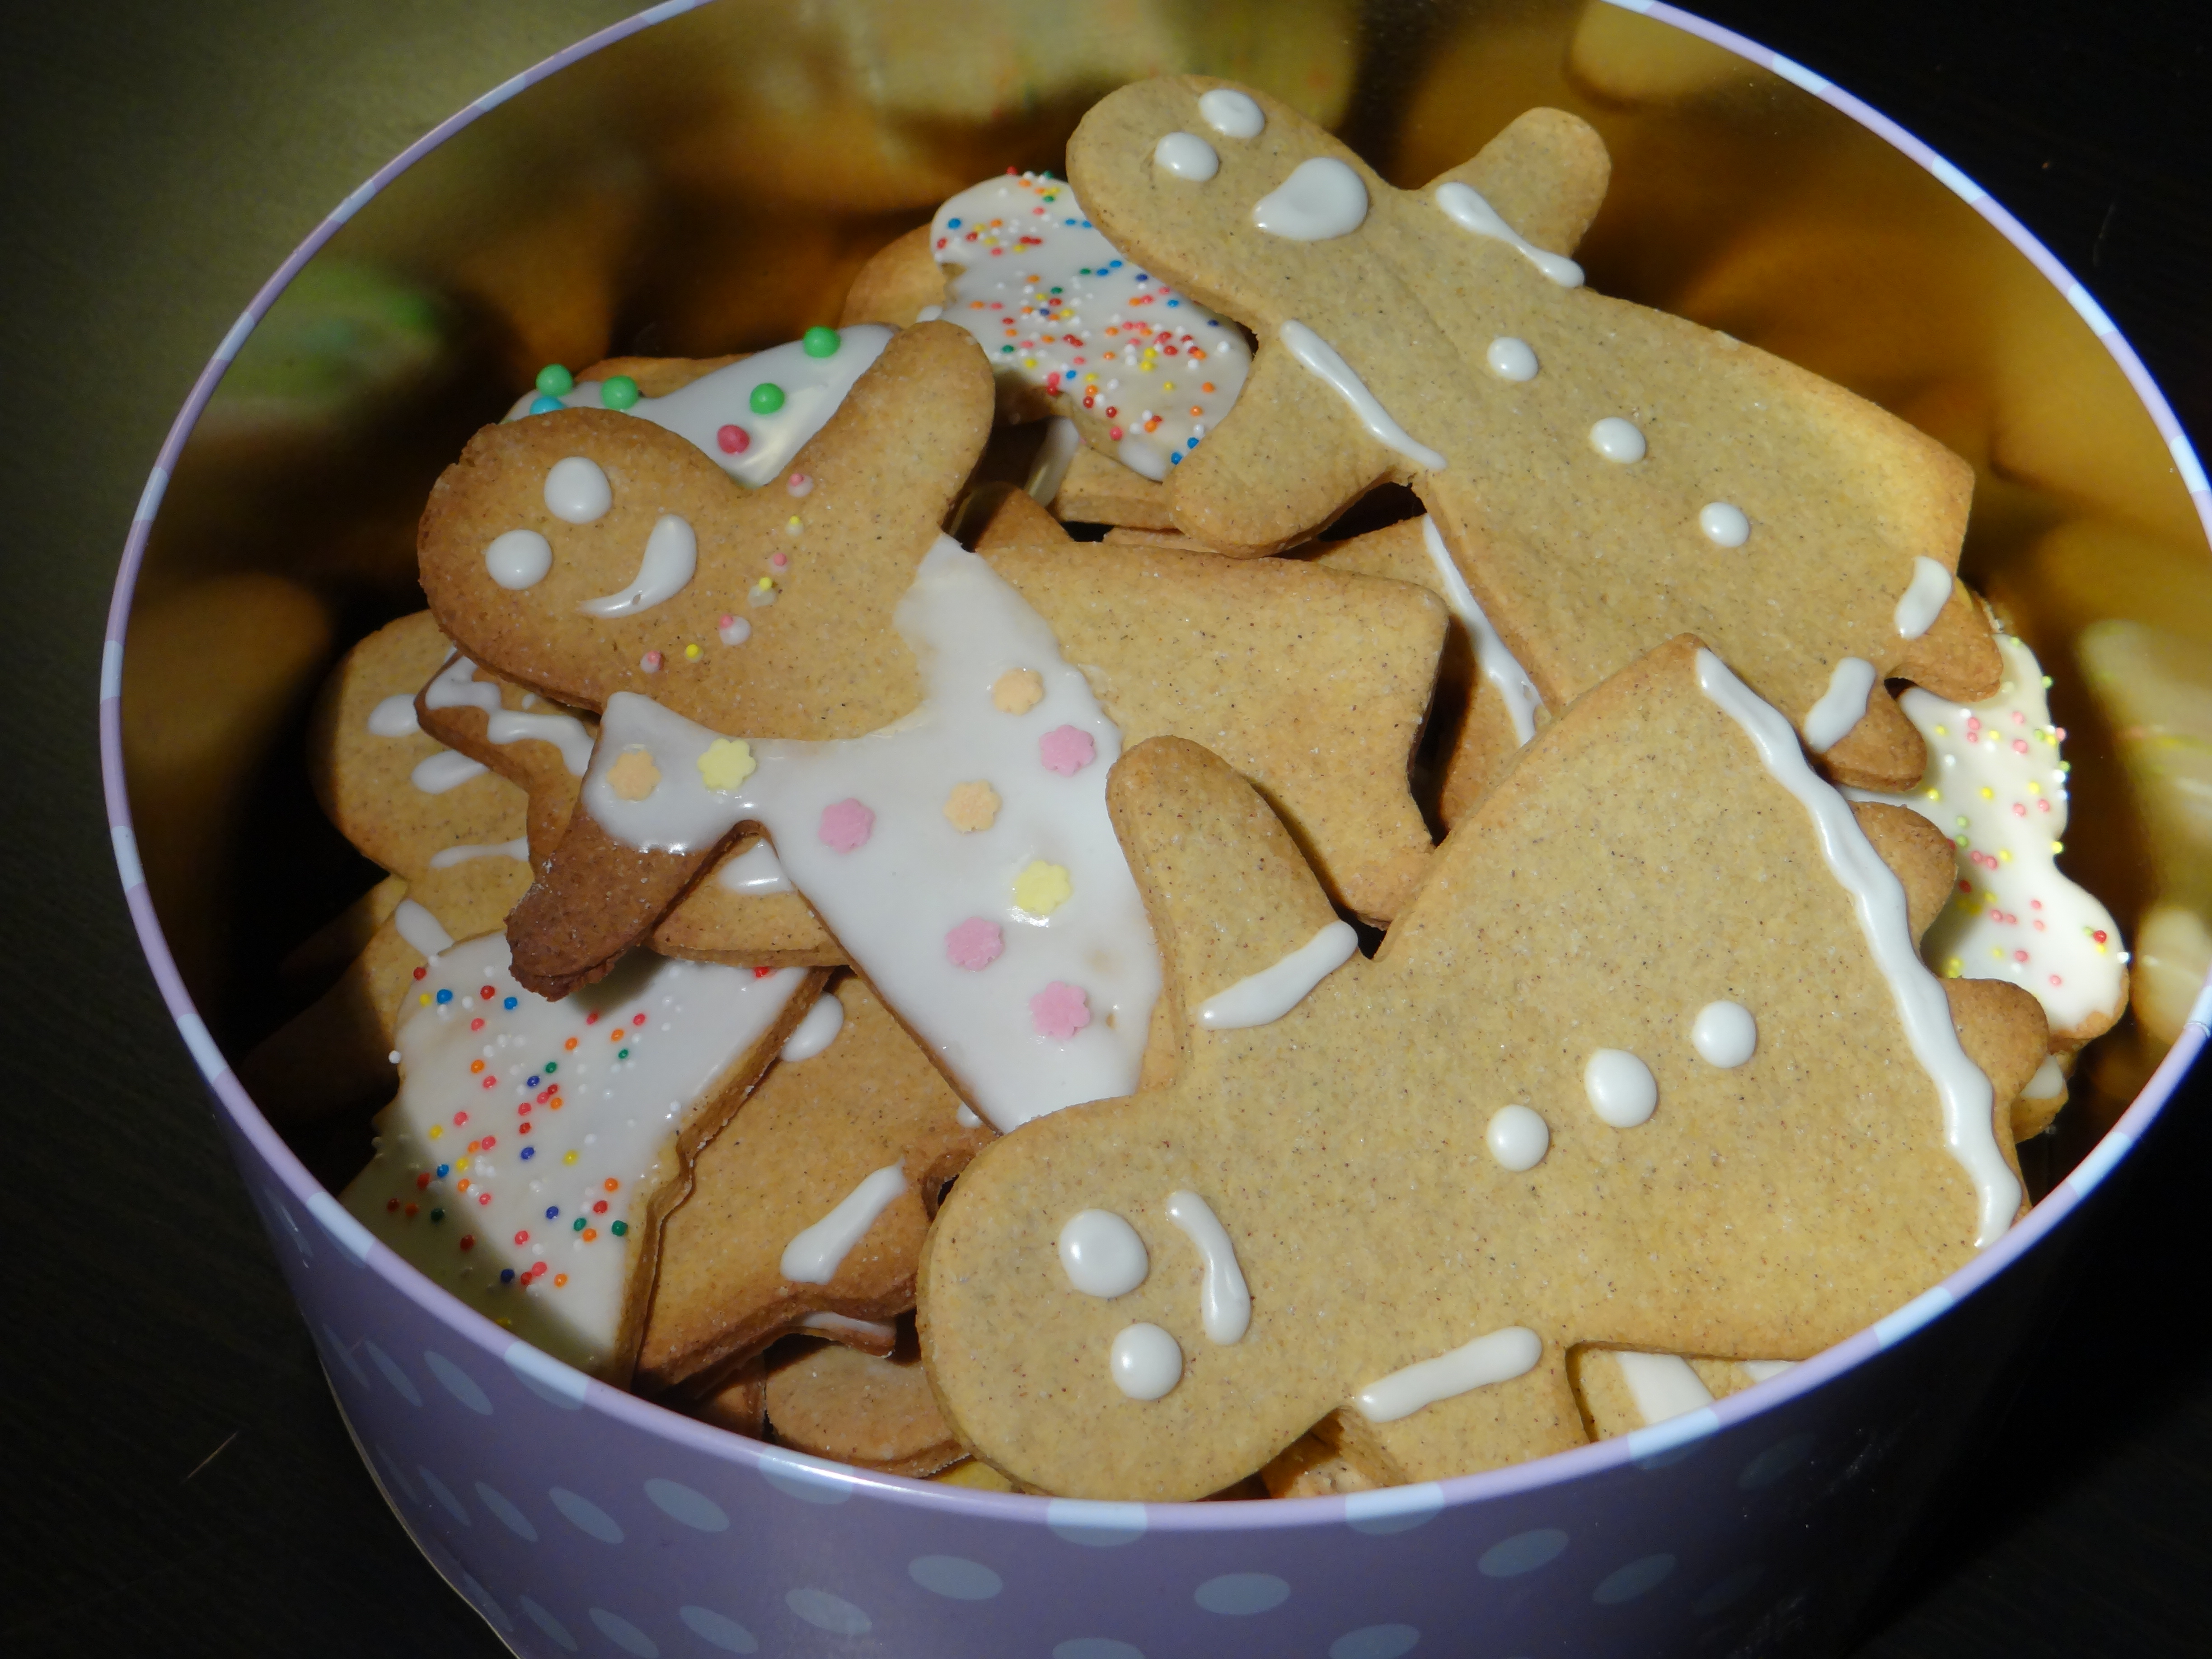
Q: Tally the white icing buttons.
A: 6